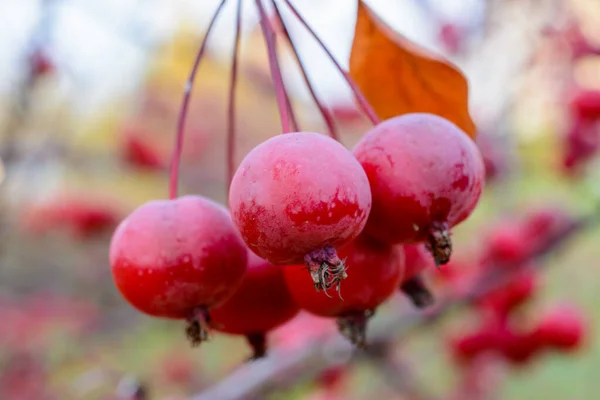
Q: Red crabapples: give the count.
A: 6